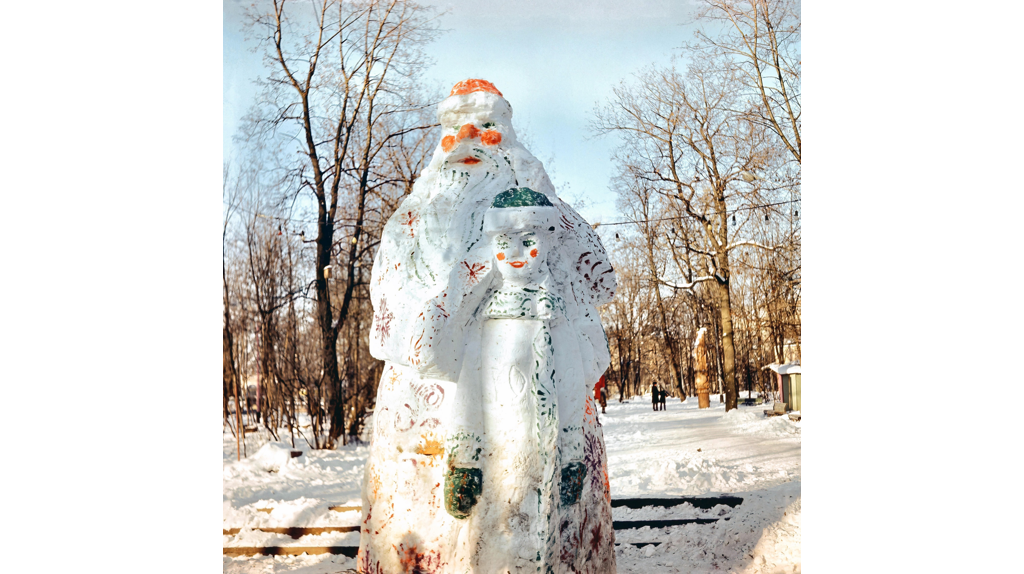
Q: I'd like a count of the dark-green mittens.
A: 2